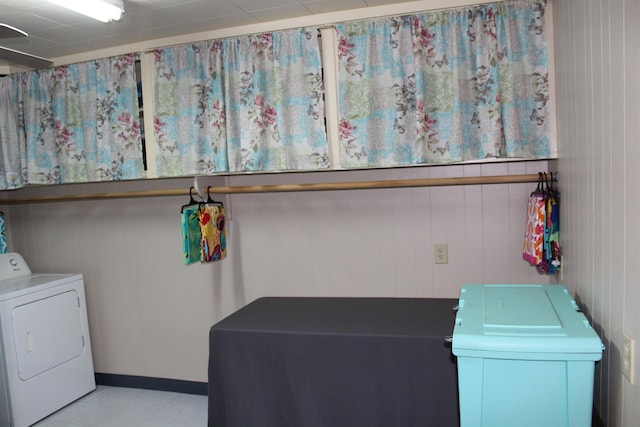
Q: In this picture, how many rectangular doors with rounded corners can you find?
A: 1